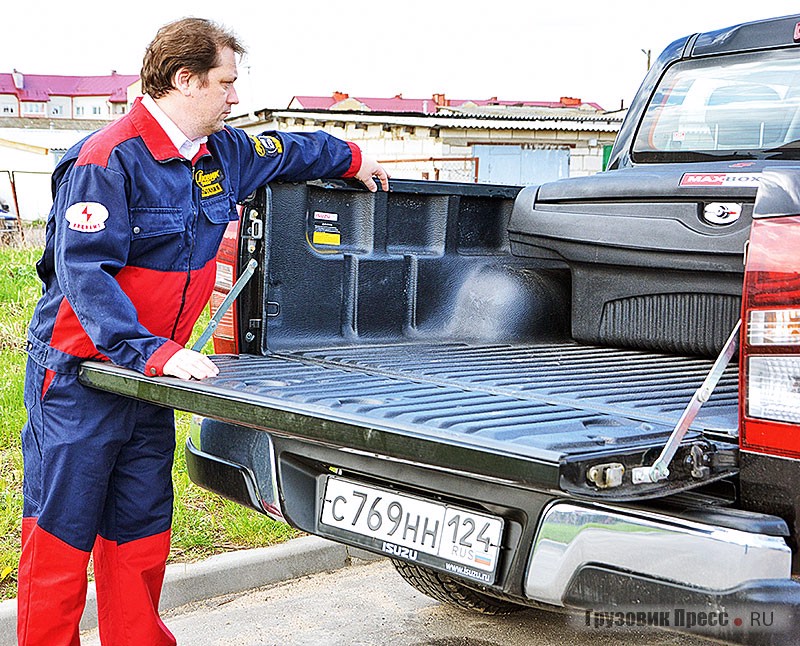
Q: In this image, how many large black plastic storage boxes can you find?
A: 1